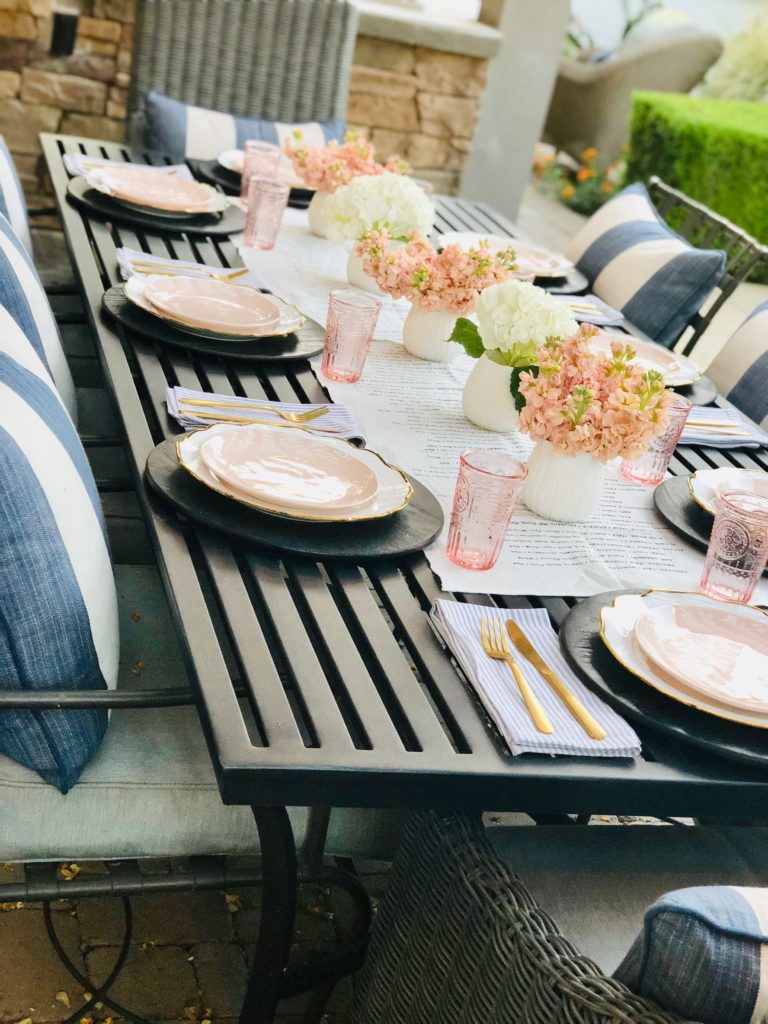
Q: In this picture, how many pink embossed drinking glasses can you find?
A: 6